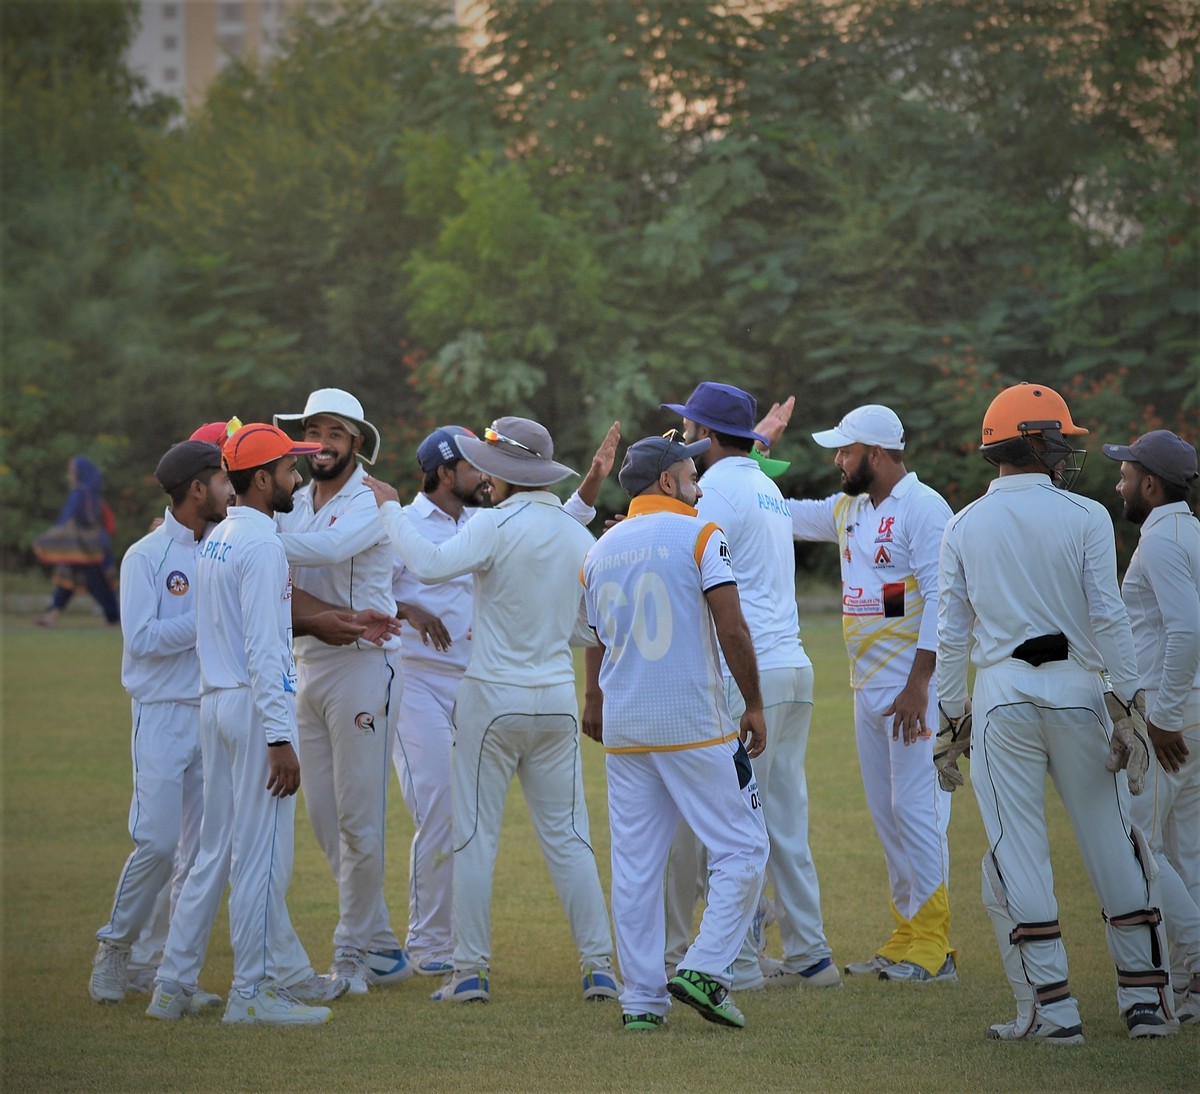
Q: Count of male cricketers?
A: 12